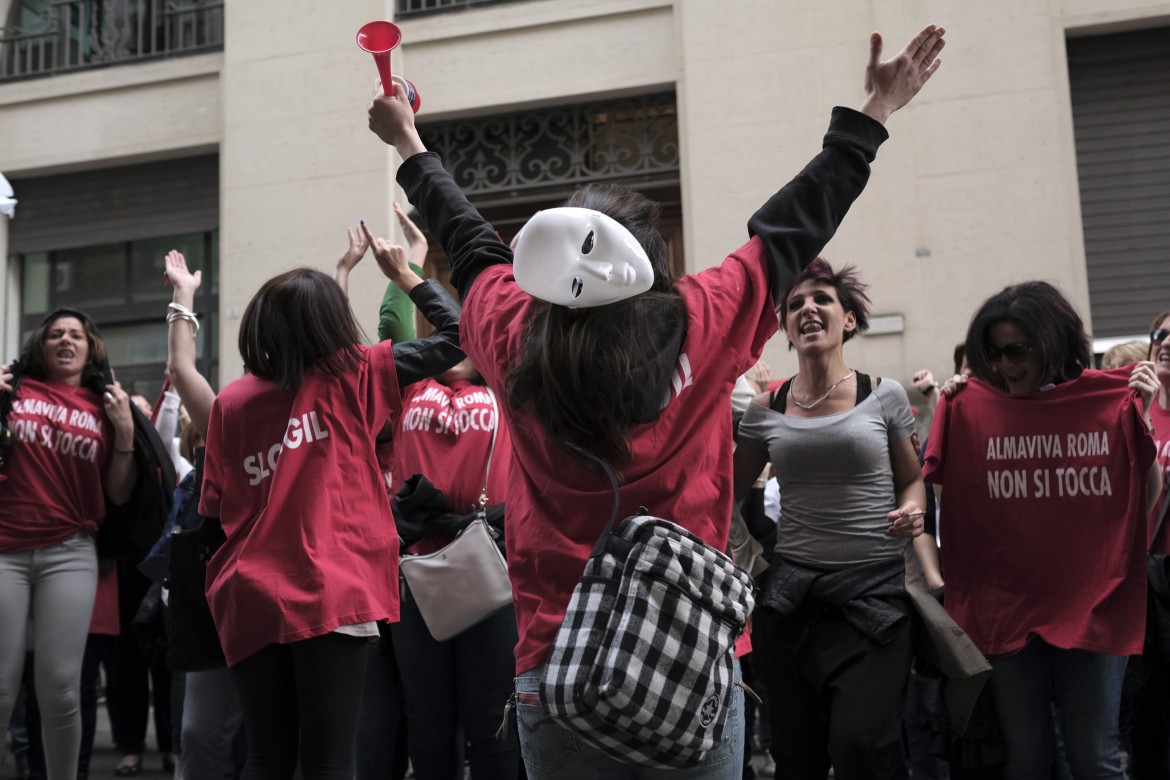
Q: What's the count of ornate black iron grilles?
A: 1